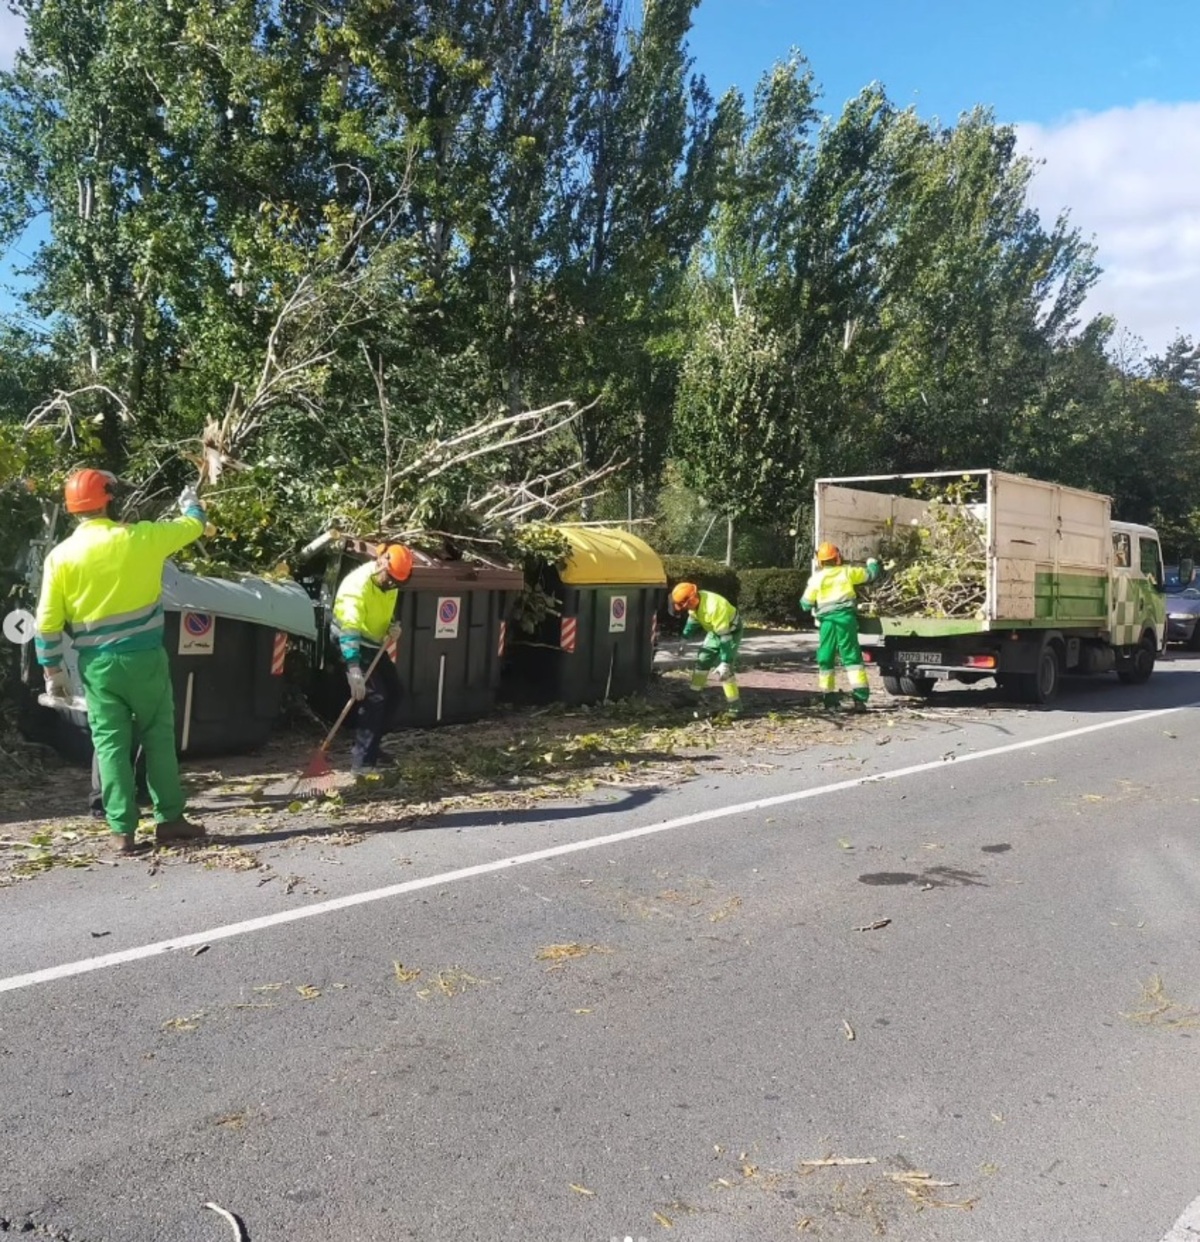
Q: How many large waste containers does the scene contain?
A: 3